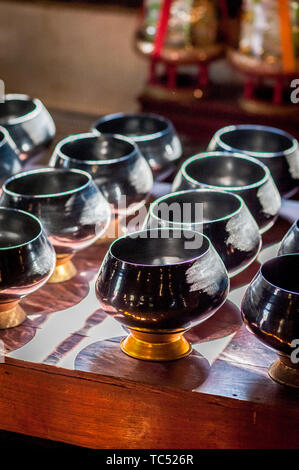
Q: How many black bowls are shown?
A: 12